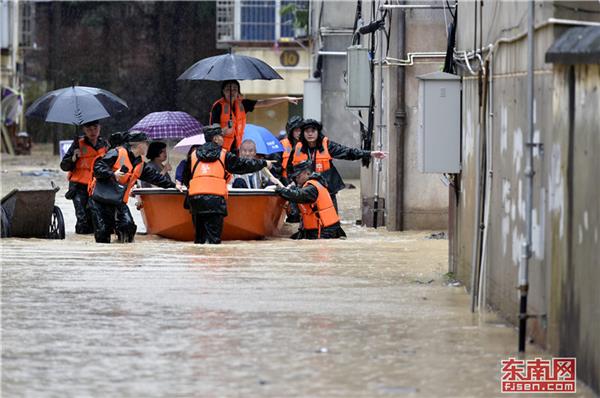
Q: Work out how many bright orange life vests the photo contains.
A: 7